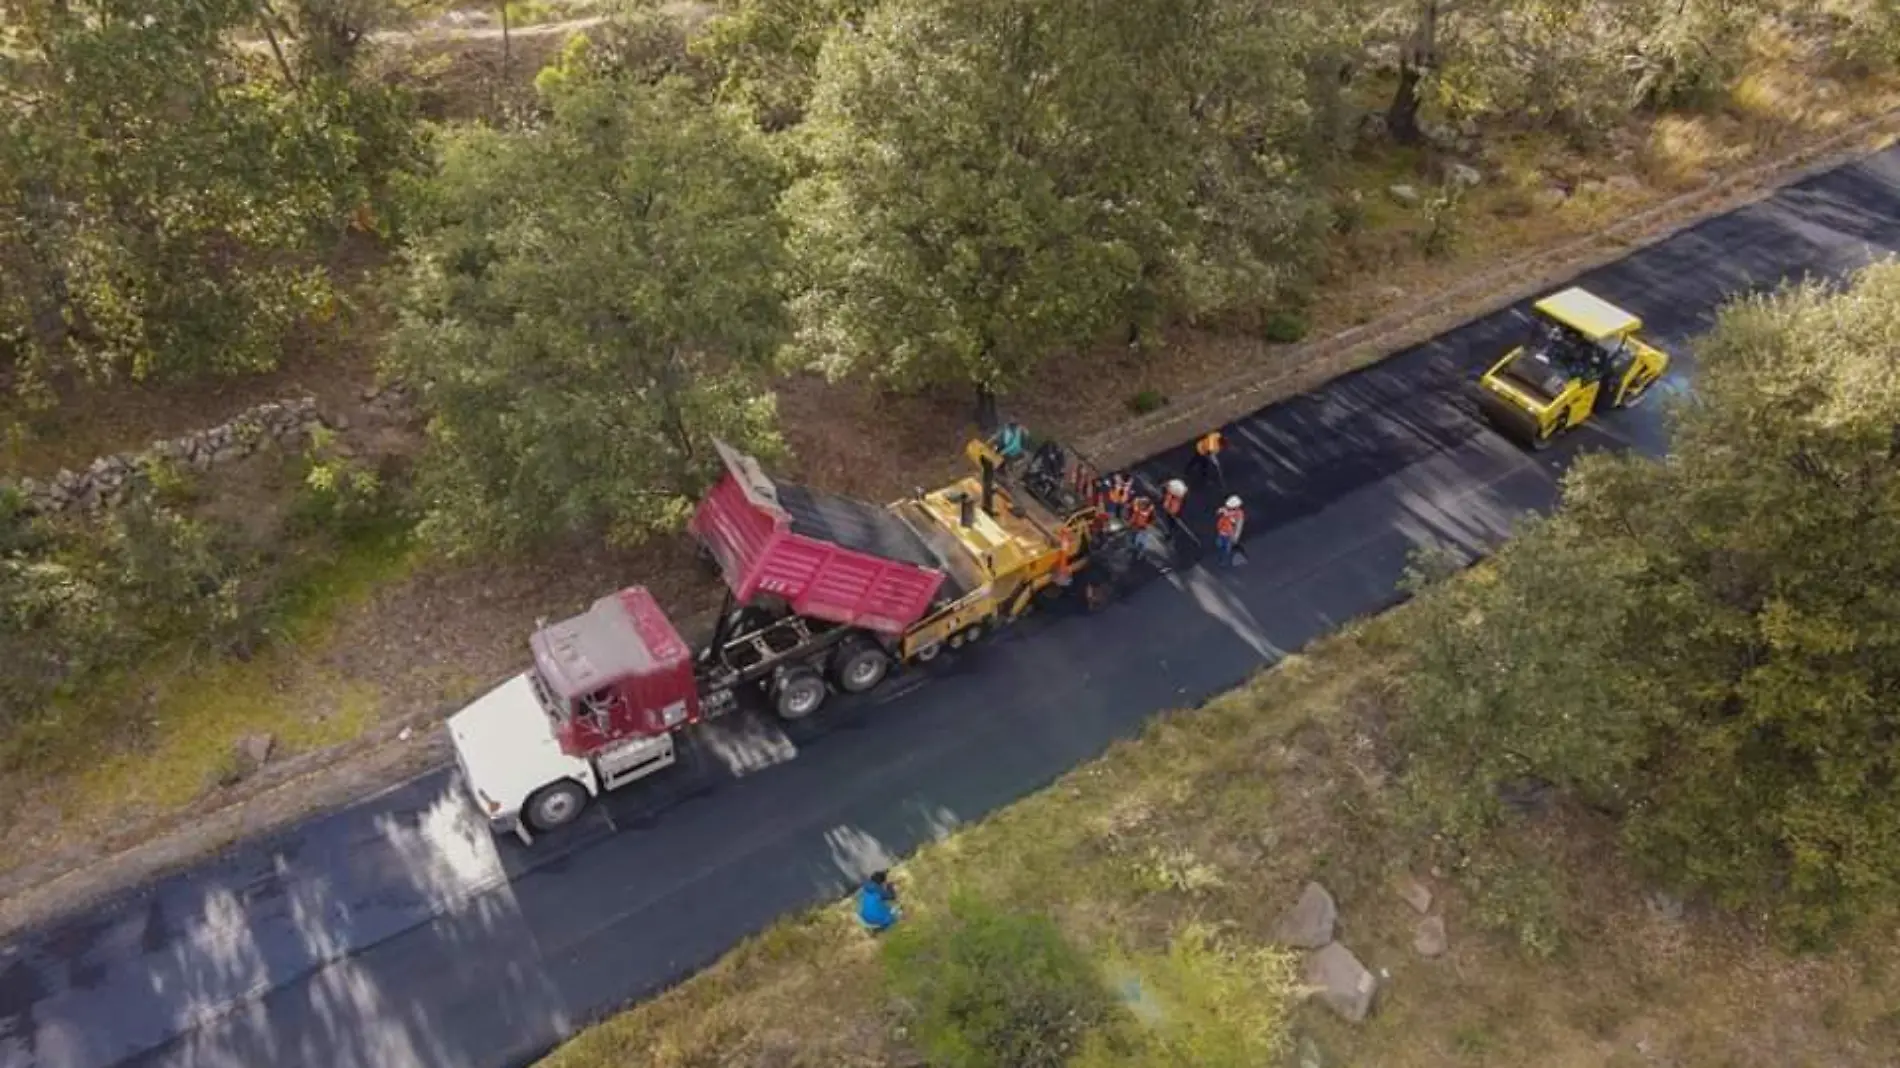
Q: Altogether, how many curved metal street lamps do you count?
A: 0